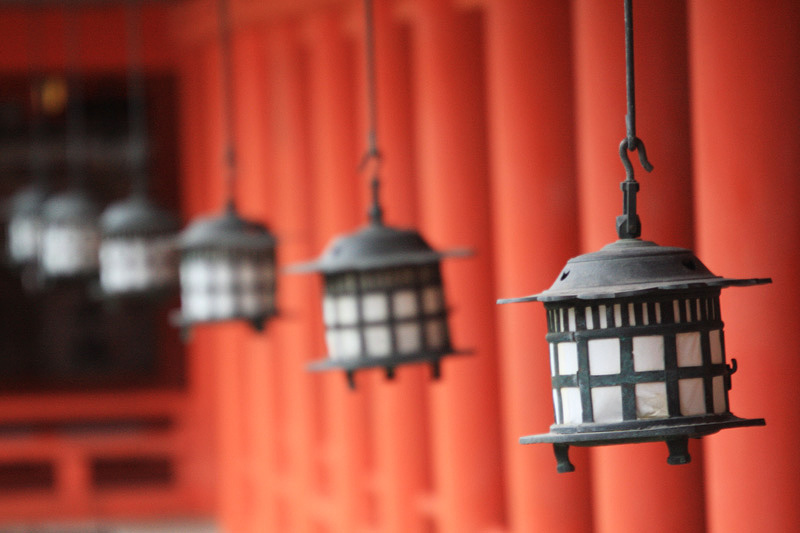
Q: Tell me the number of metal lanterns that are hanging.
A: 6